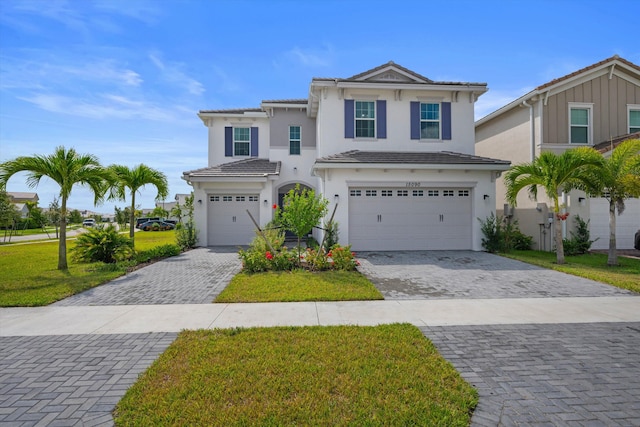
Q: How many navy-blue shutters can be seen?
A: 6